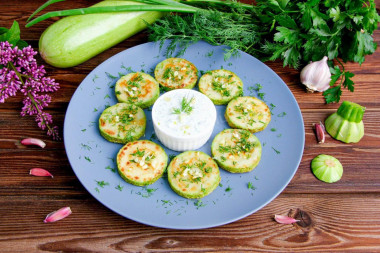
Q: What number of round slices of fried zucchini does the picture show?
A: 8